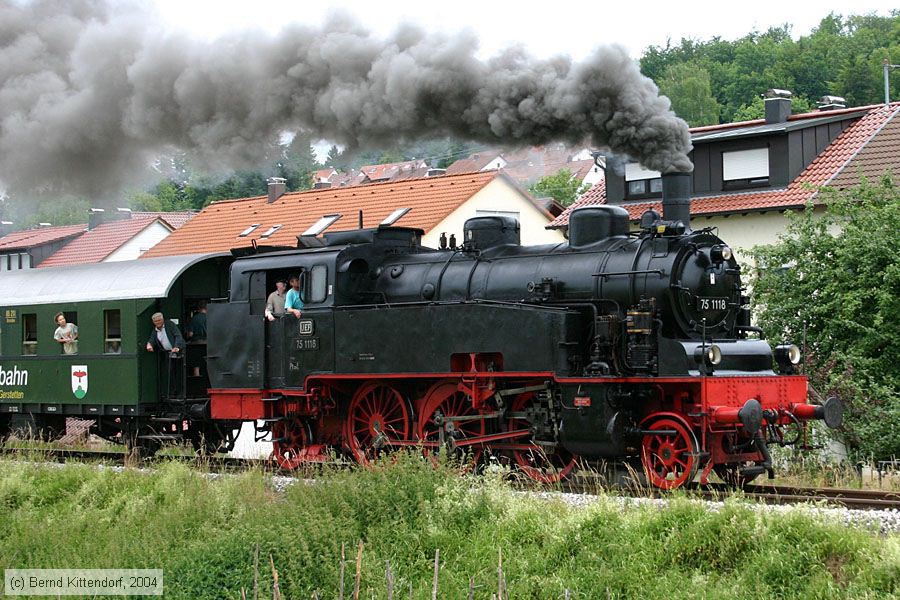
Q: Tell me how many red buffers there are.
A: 2